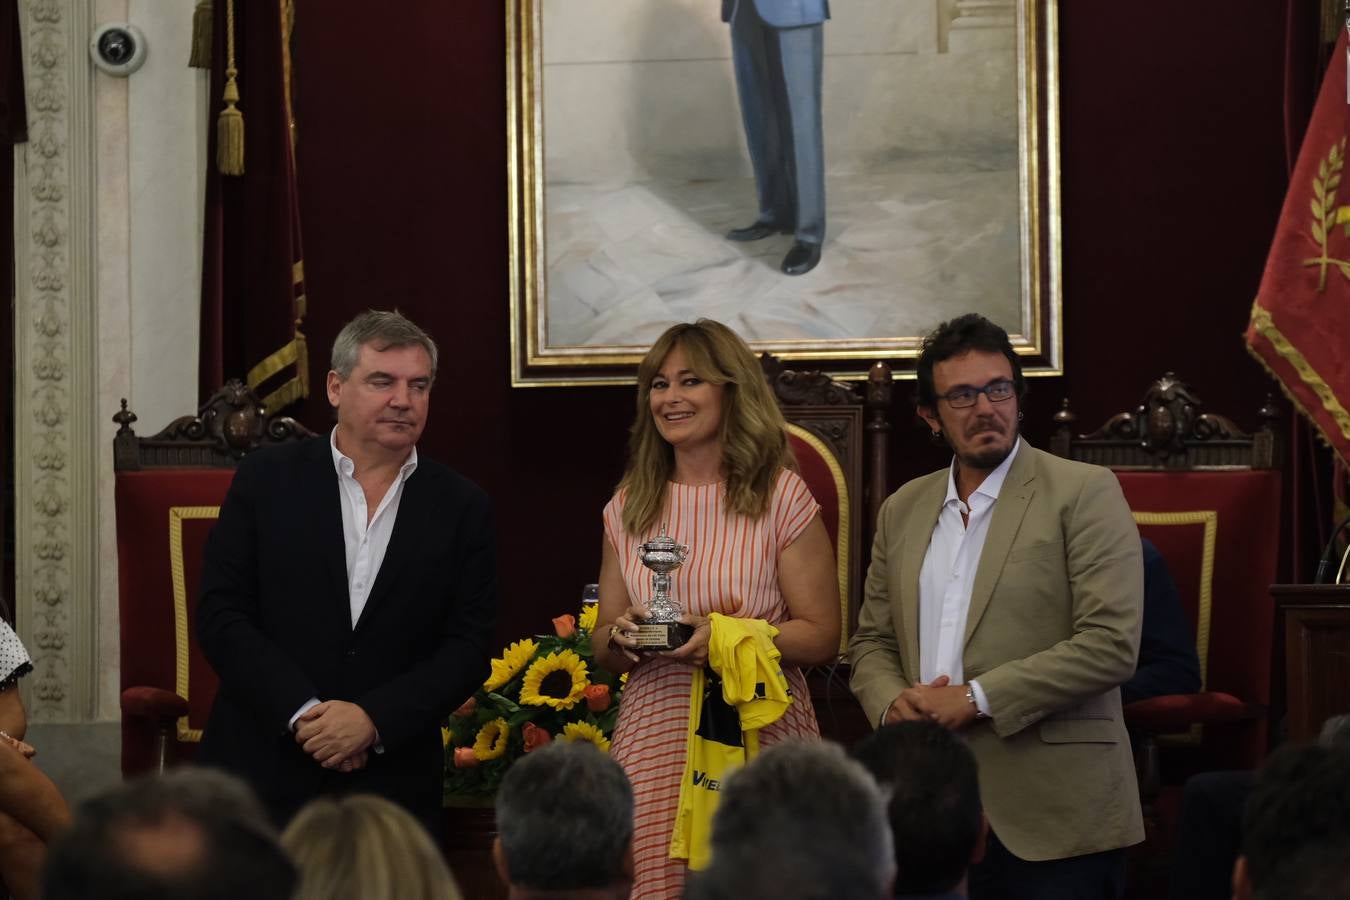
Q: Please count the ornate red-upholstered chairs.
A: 3